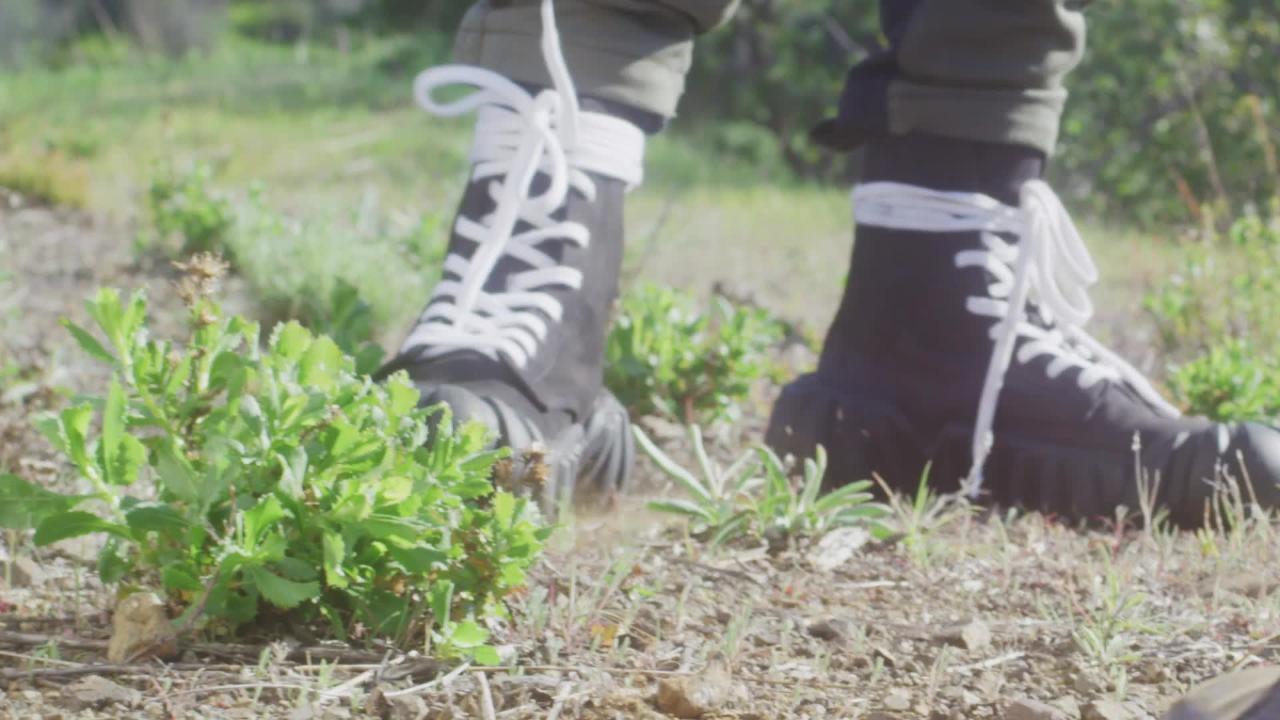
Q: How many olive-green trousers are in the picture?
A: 1